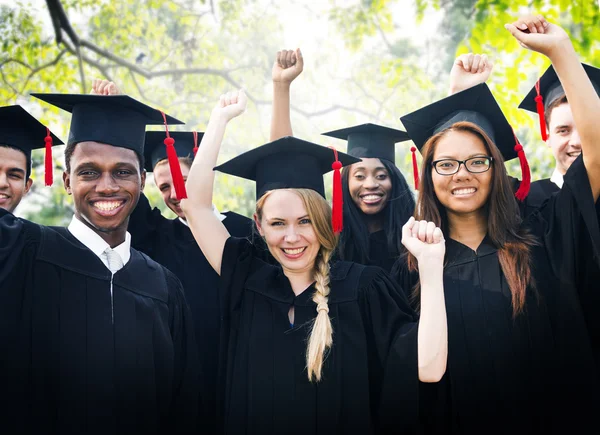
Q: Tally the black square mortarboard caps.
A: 7